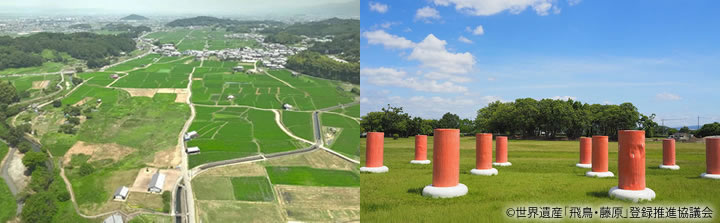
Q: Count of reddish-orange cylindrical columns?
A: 10